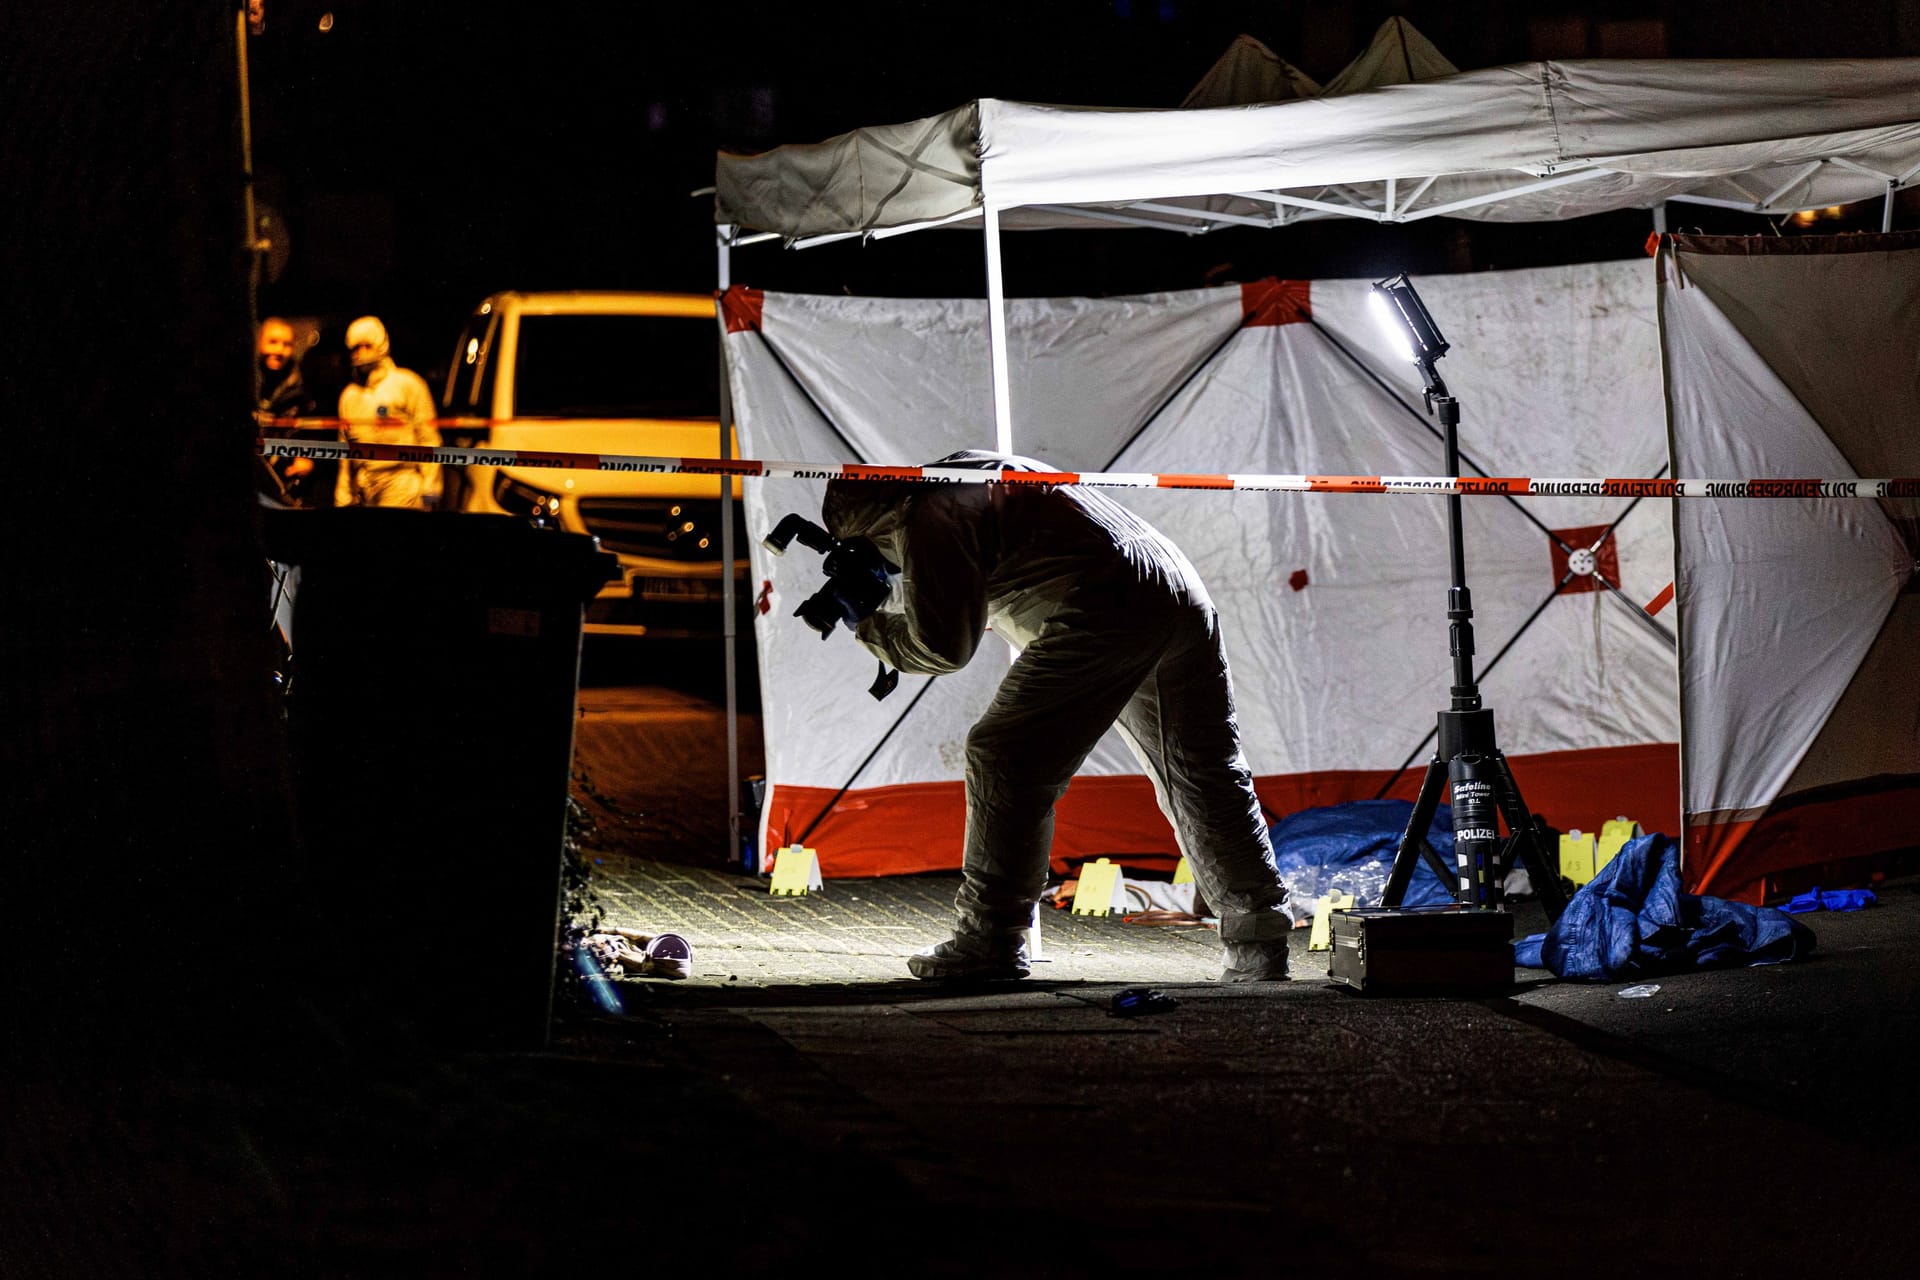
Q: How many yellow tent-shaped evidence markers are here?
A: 6